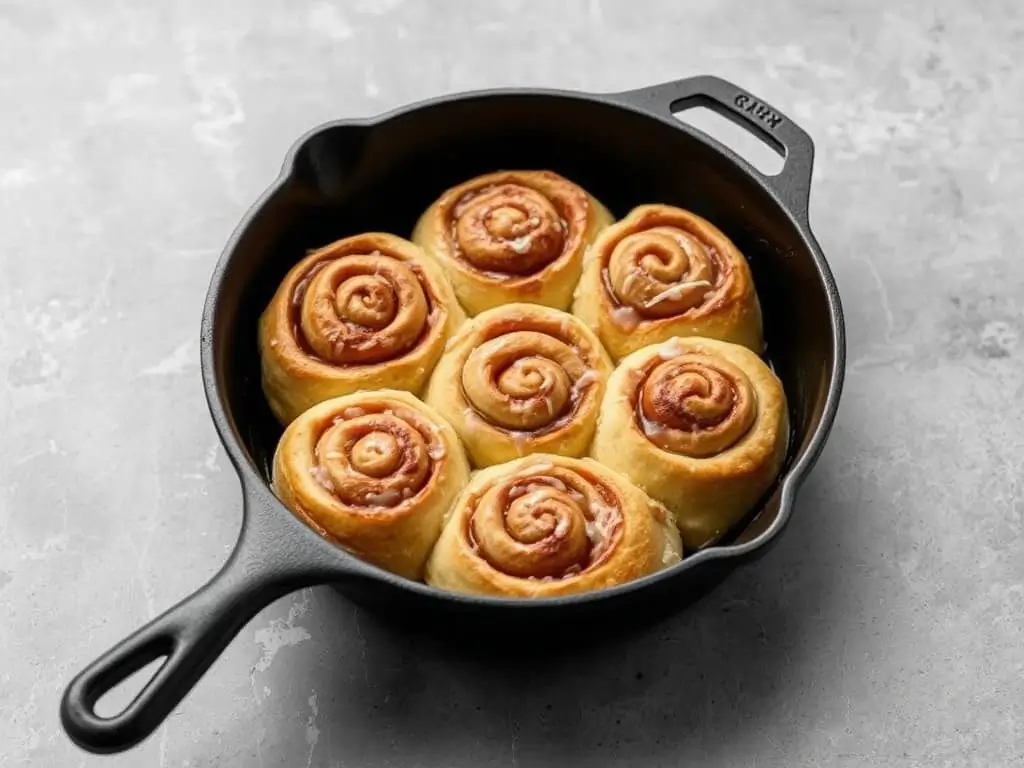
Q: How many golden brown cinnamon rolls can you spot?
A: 7